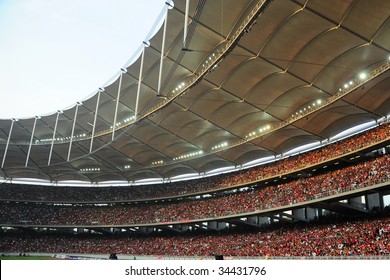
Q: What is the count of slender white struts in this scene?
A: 9